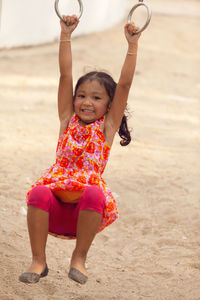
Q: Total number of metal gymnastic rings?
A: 2